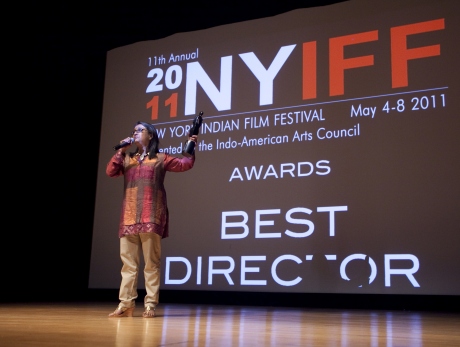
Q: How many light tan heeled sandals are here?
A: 2